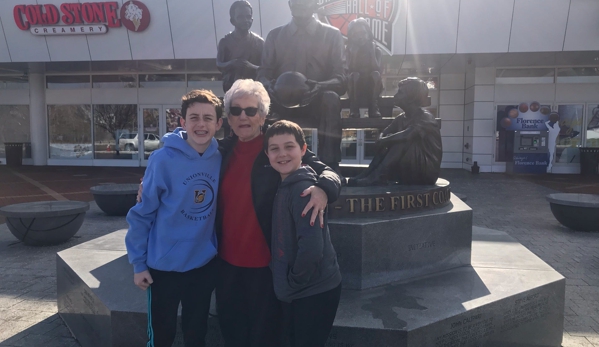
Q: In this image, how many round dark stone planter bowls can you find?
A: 3